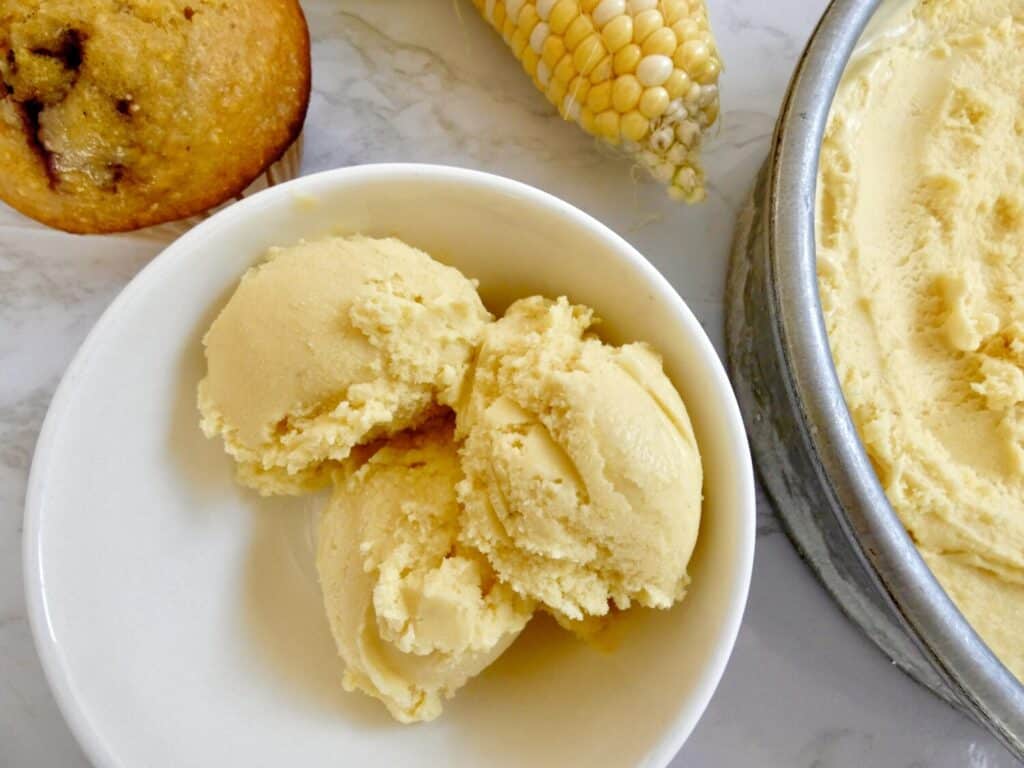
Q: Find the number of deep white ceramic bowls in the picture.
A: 1